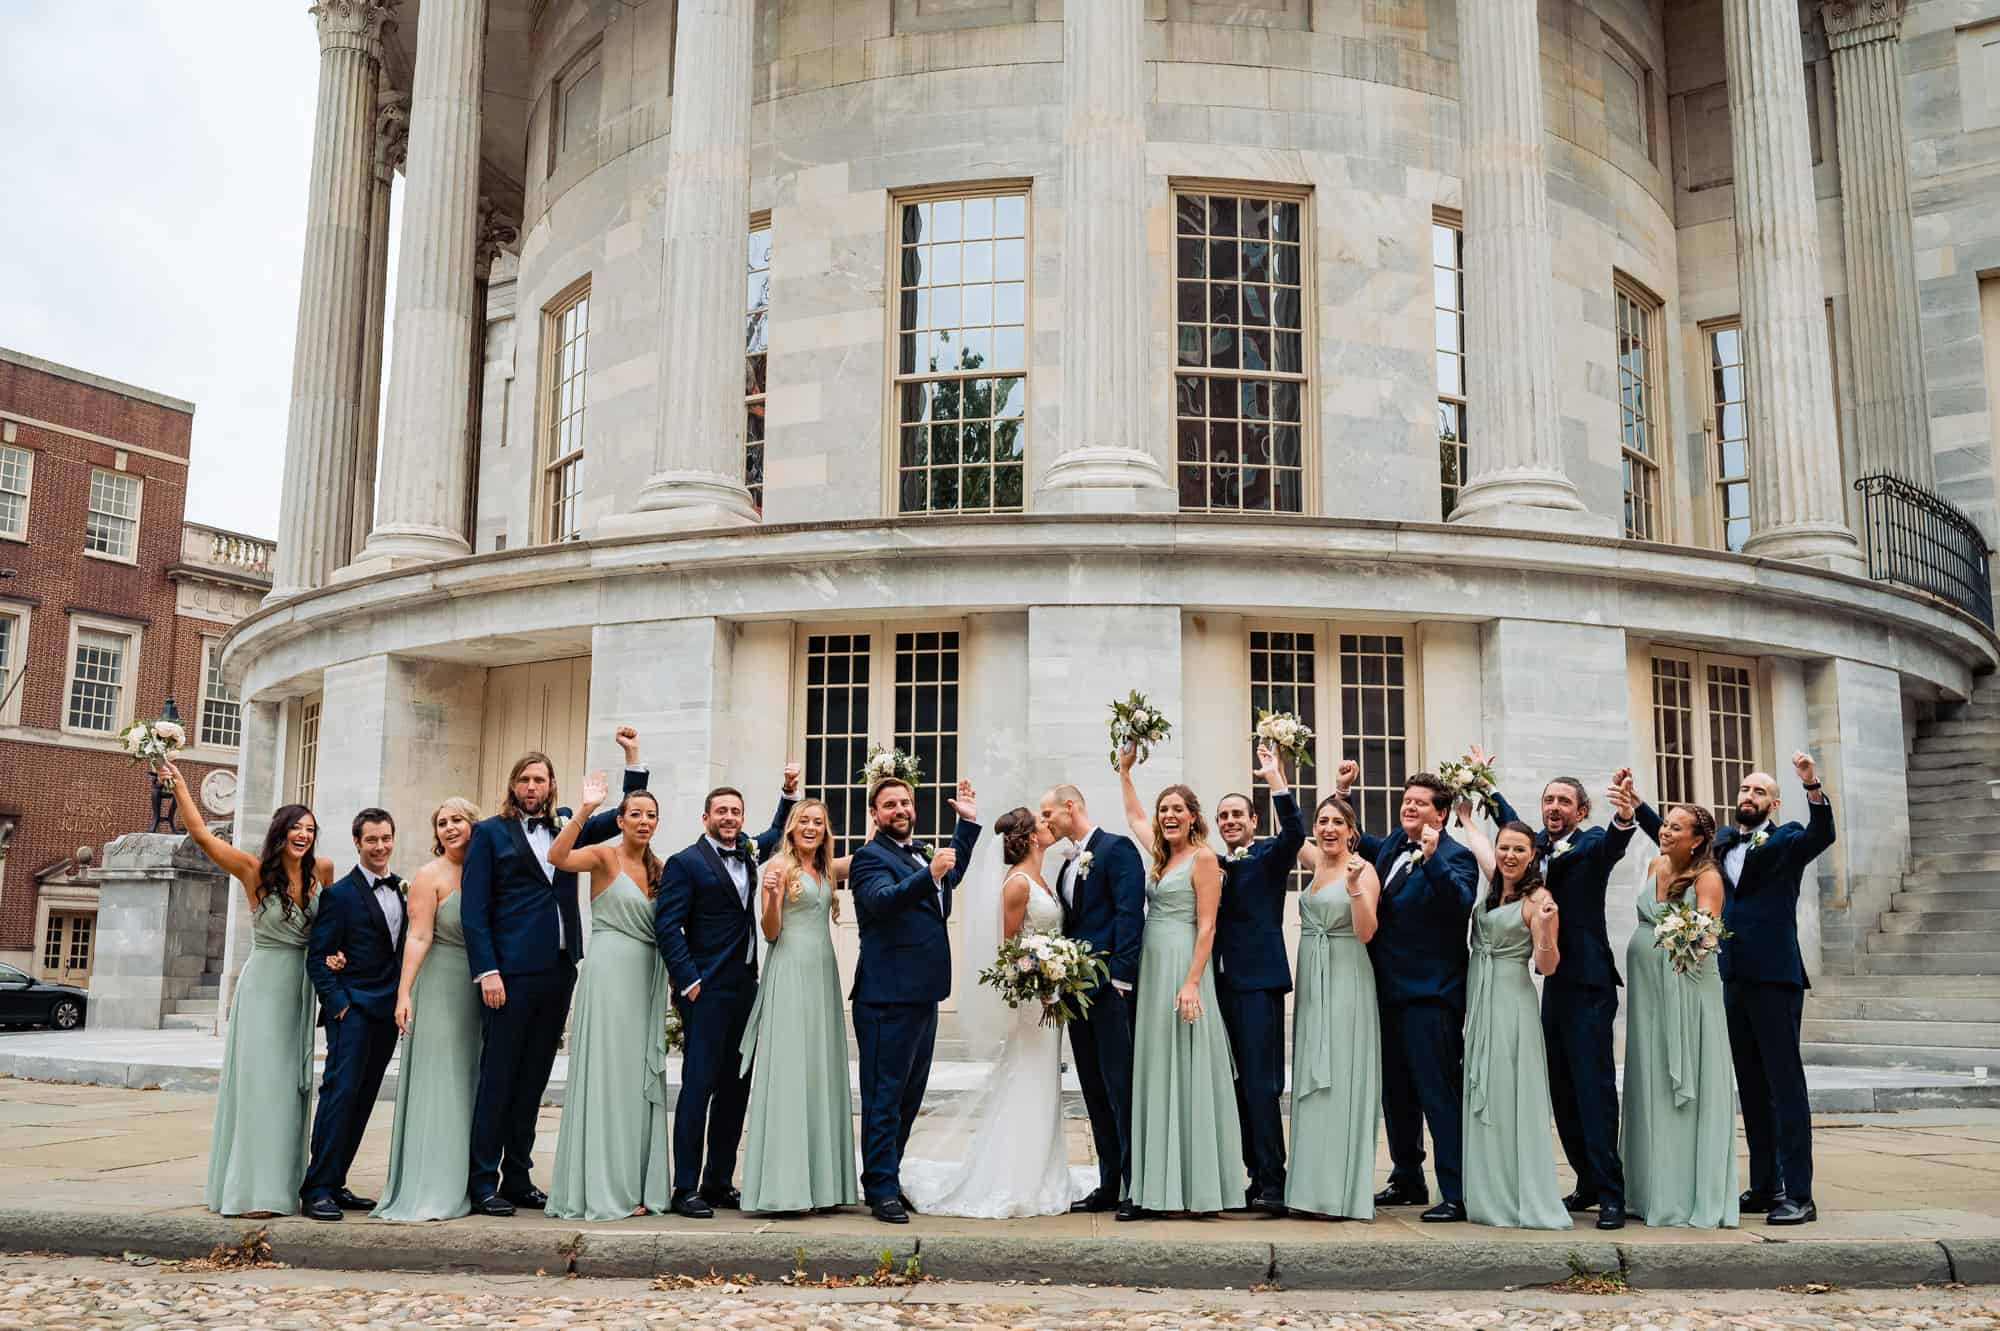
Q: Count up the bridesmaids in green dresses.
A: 8